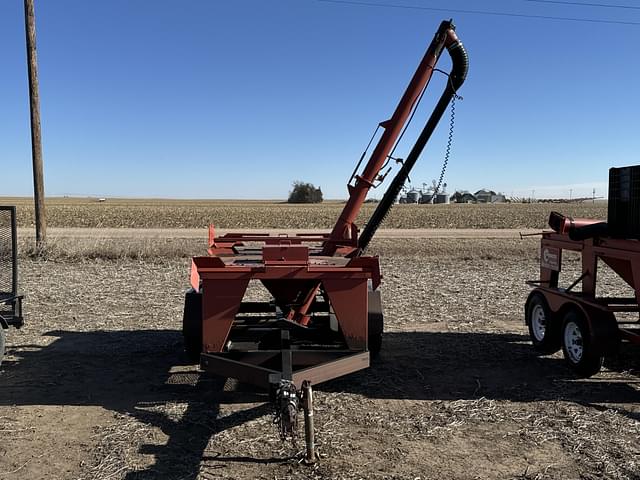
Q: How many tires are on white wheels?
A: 2